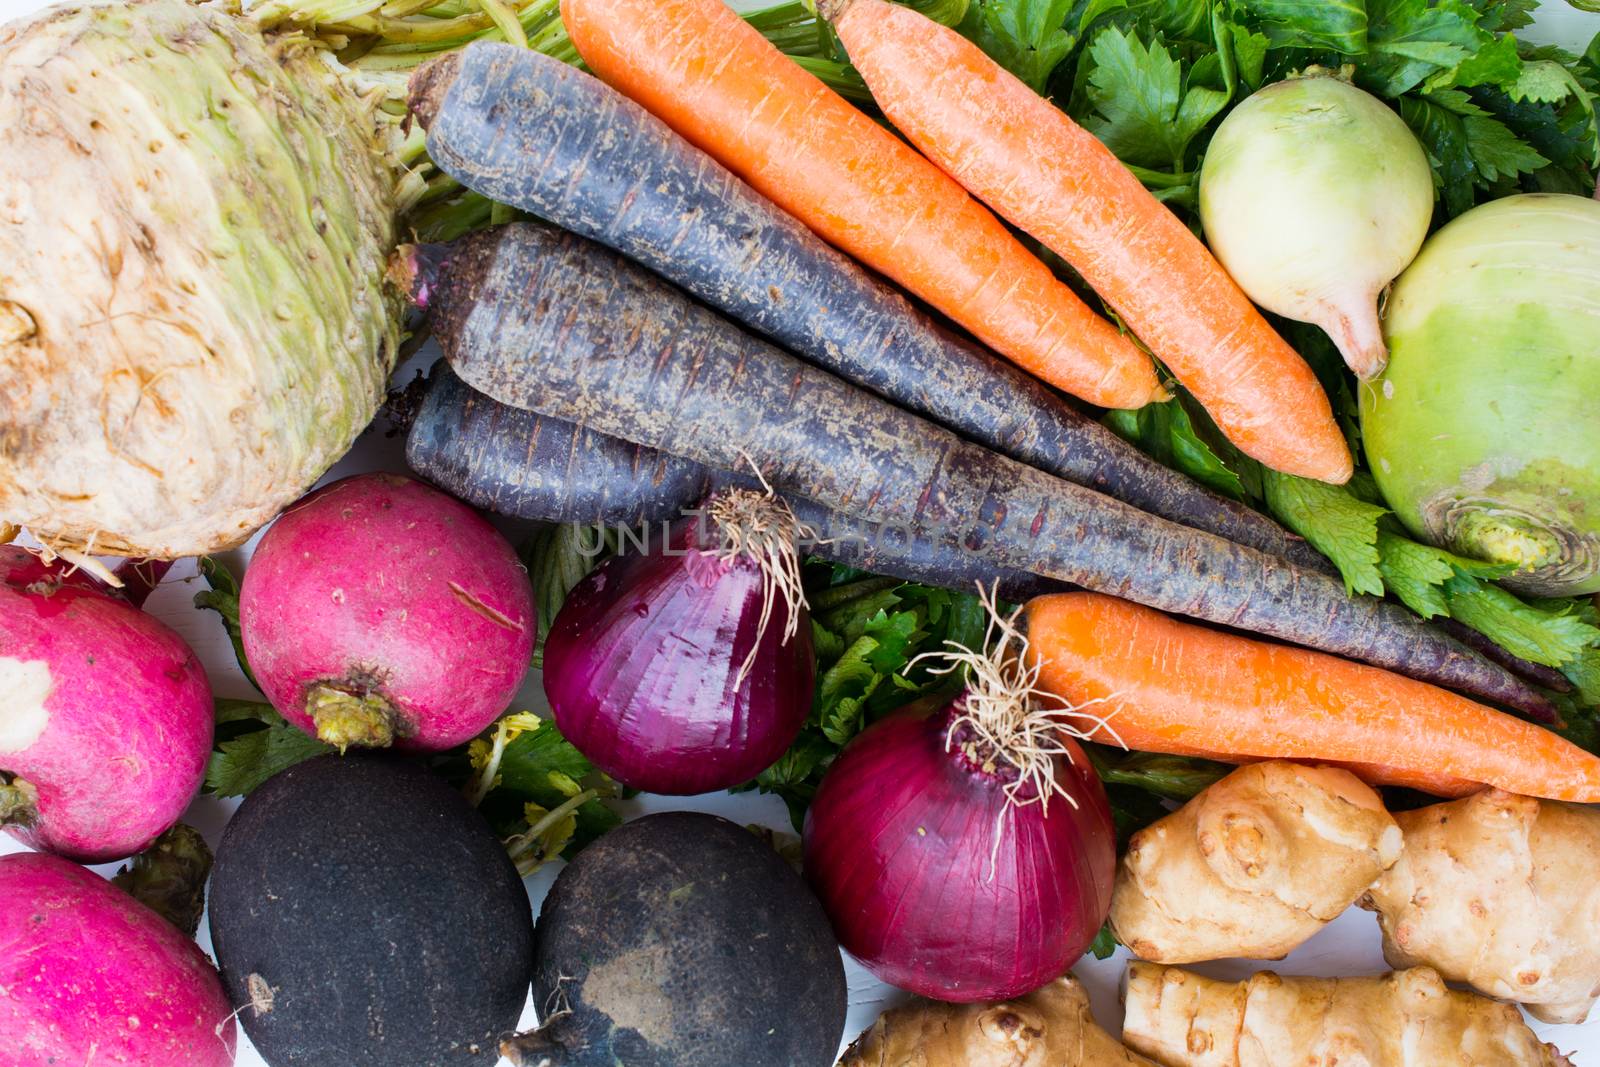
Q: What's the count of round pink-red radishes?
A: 3